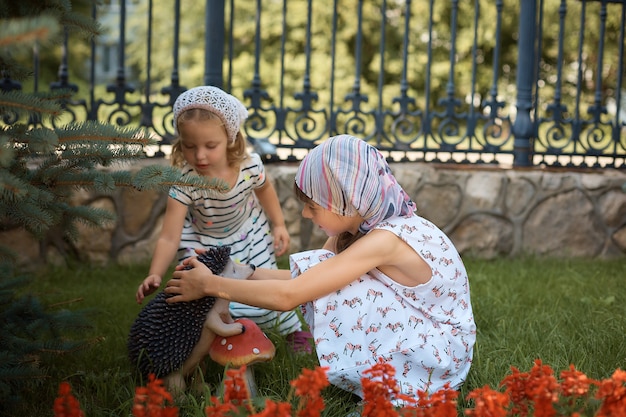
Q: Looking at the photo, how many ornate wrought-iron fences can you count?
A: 1